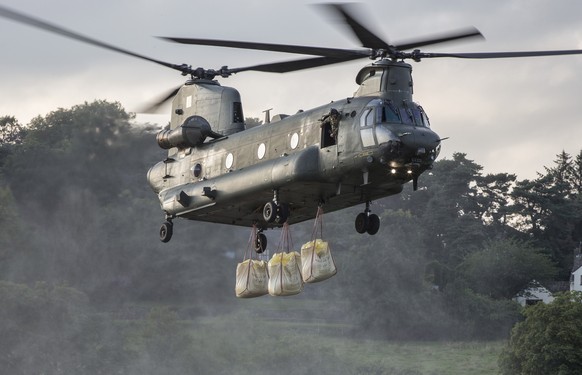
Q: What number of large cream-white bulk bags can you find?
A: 3